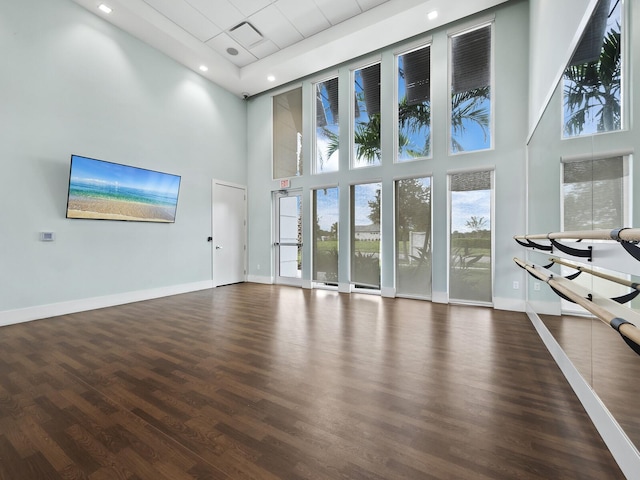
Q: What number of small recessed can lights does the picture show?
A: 4